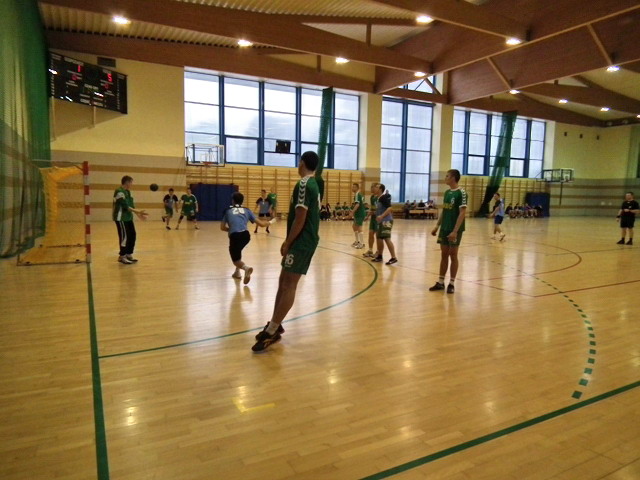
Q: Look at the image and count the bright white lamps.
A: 11